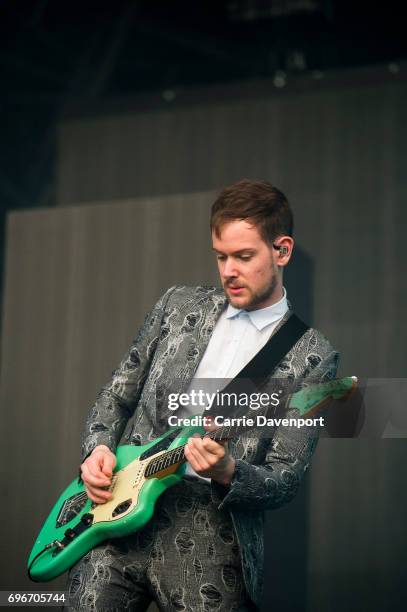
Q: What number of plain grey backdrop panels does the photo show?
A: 2